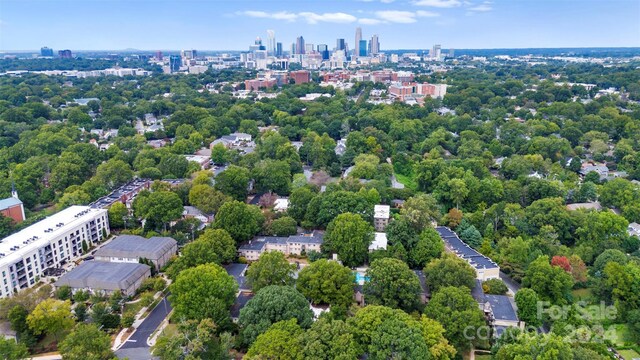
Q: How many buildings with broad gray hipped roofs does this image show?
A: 2